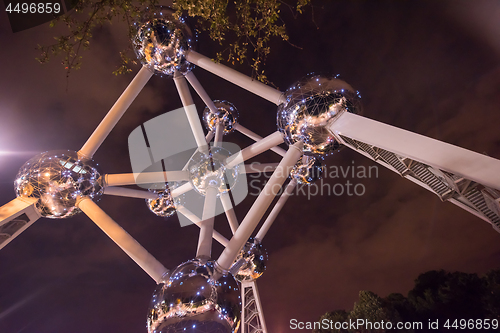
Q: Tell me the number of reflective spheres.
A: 9